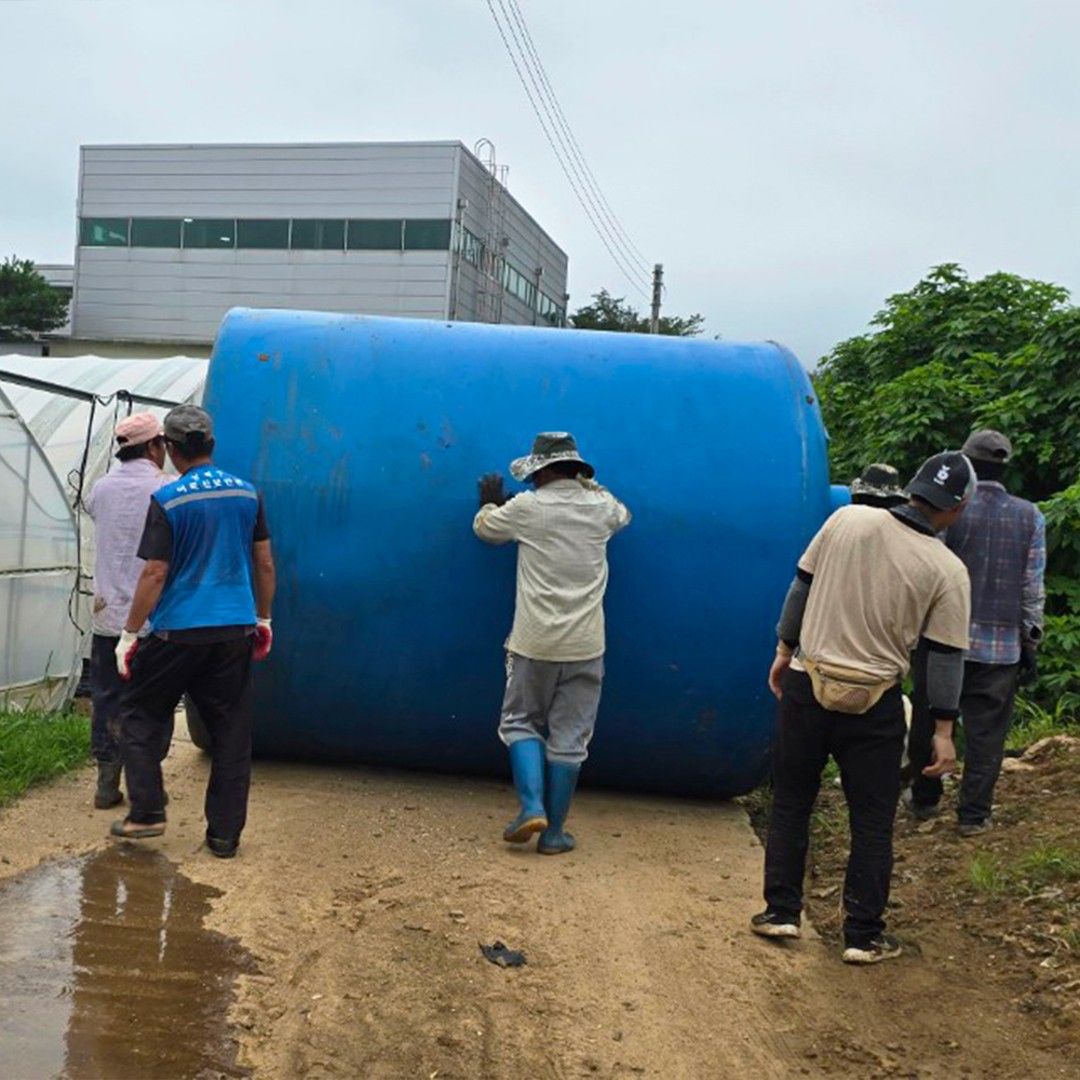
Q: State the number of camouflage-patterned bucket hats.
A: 2